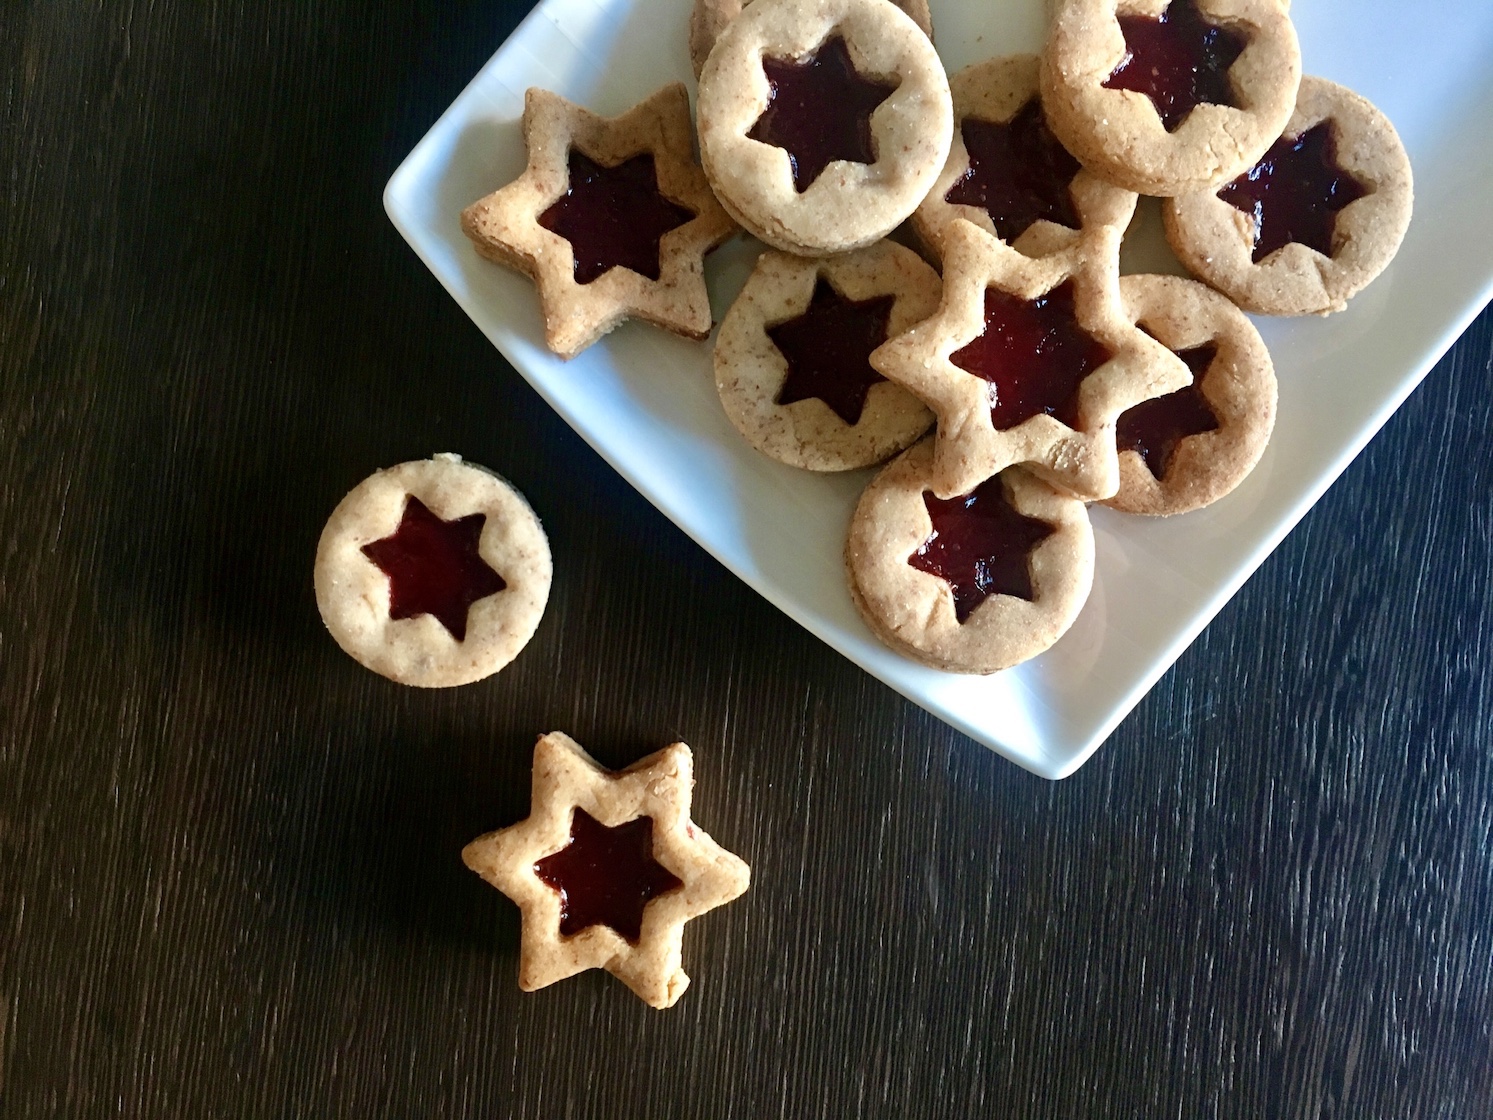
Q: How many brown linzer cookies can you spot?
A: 12